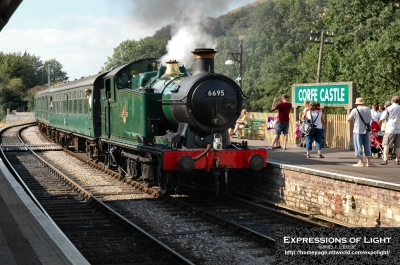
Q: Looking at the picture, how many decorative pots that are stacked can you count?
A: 0